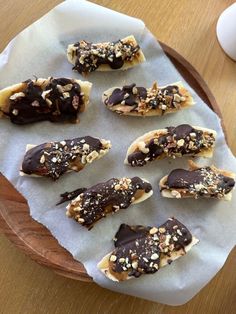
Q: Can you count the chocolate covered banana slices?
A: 8